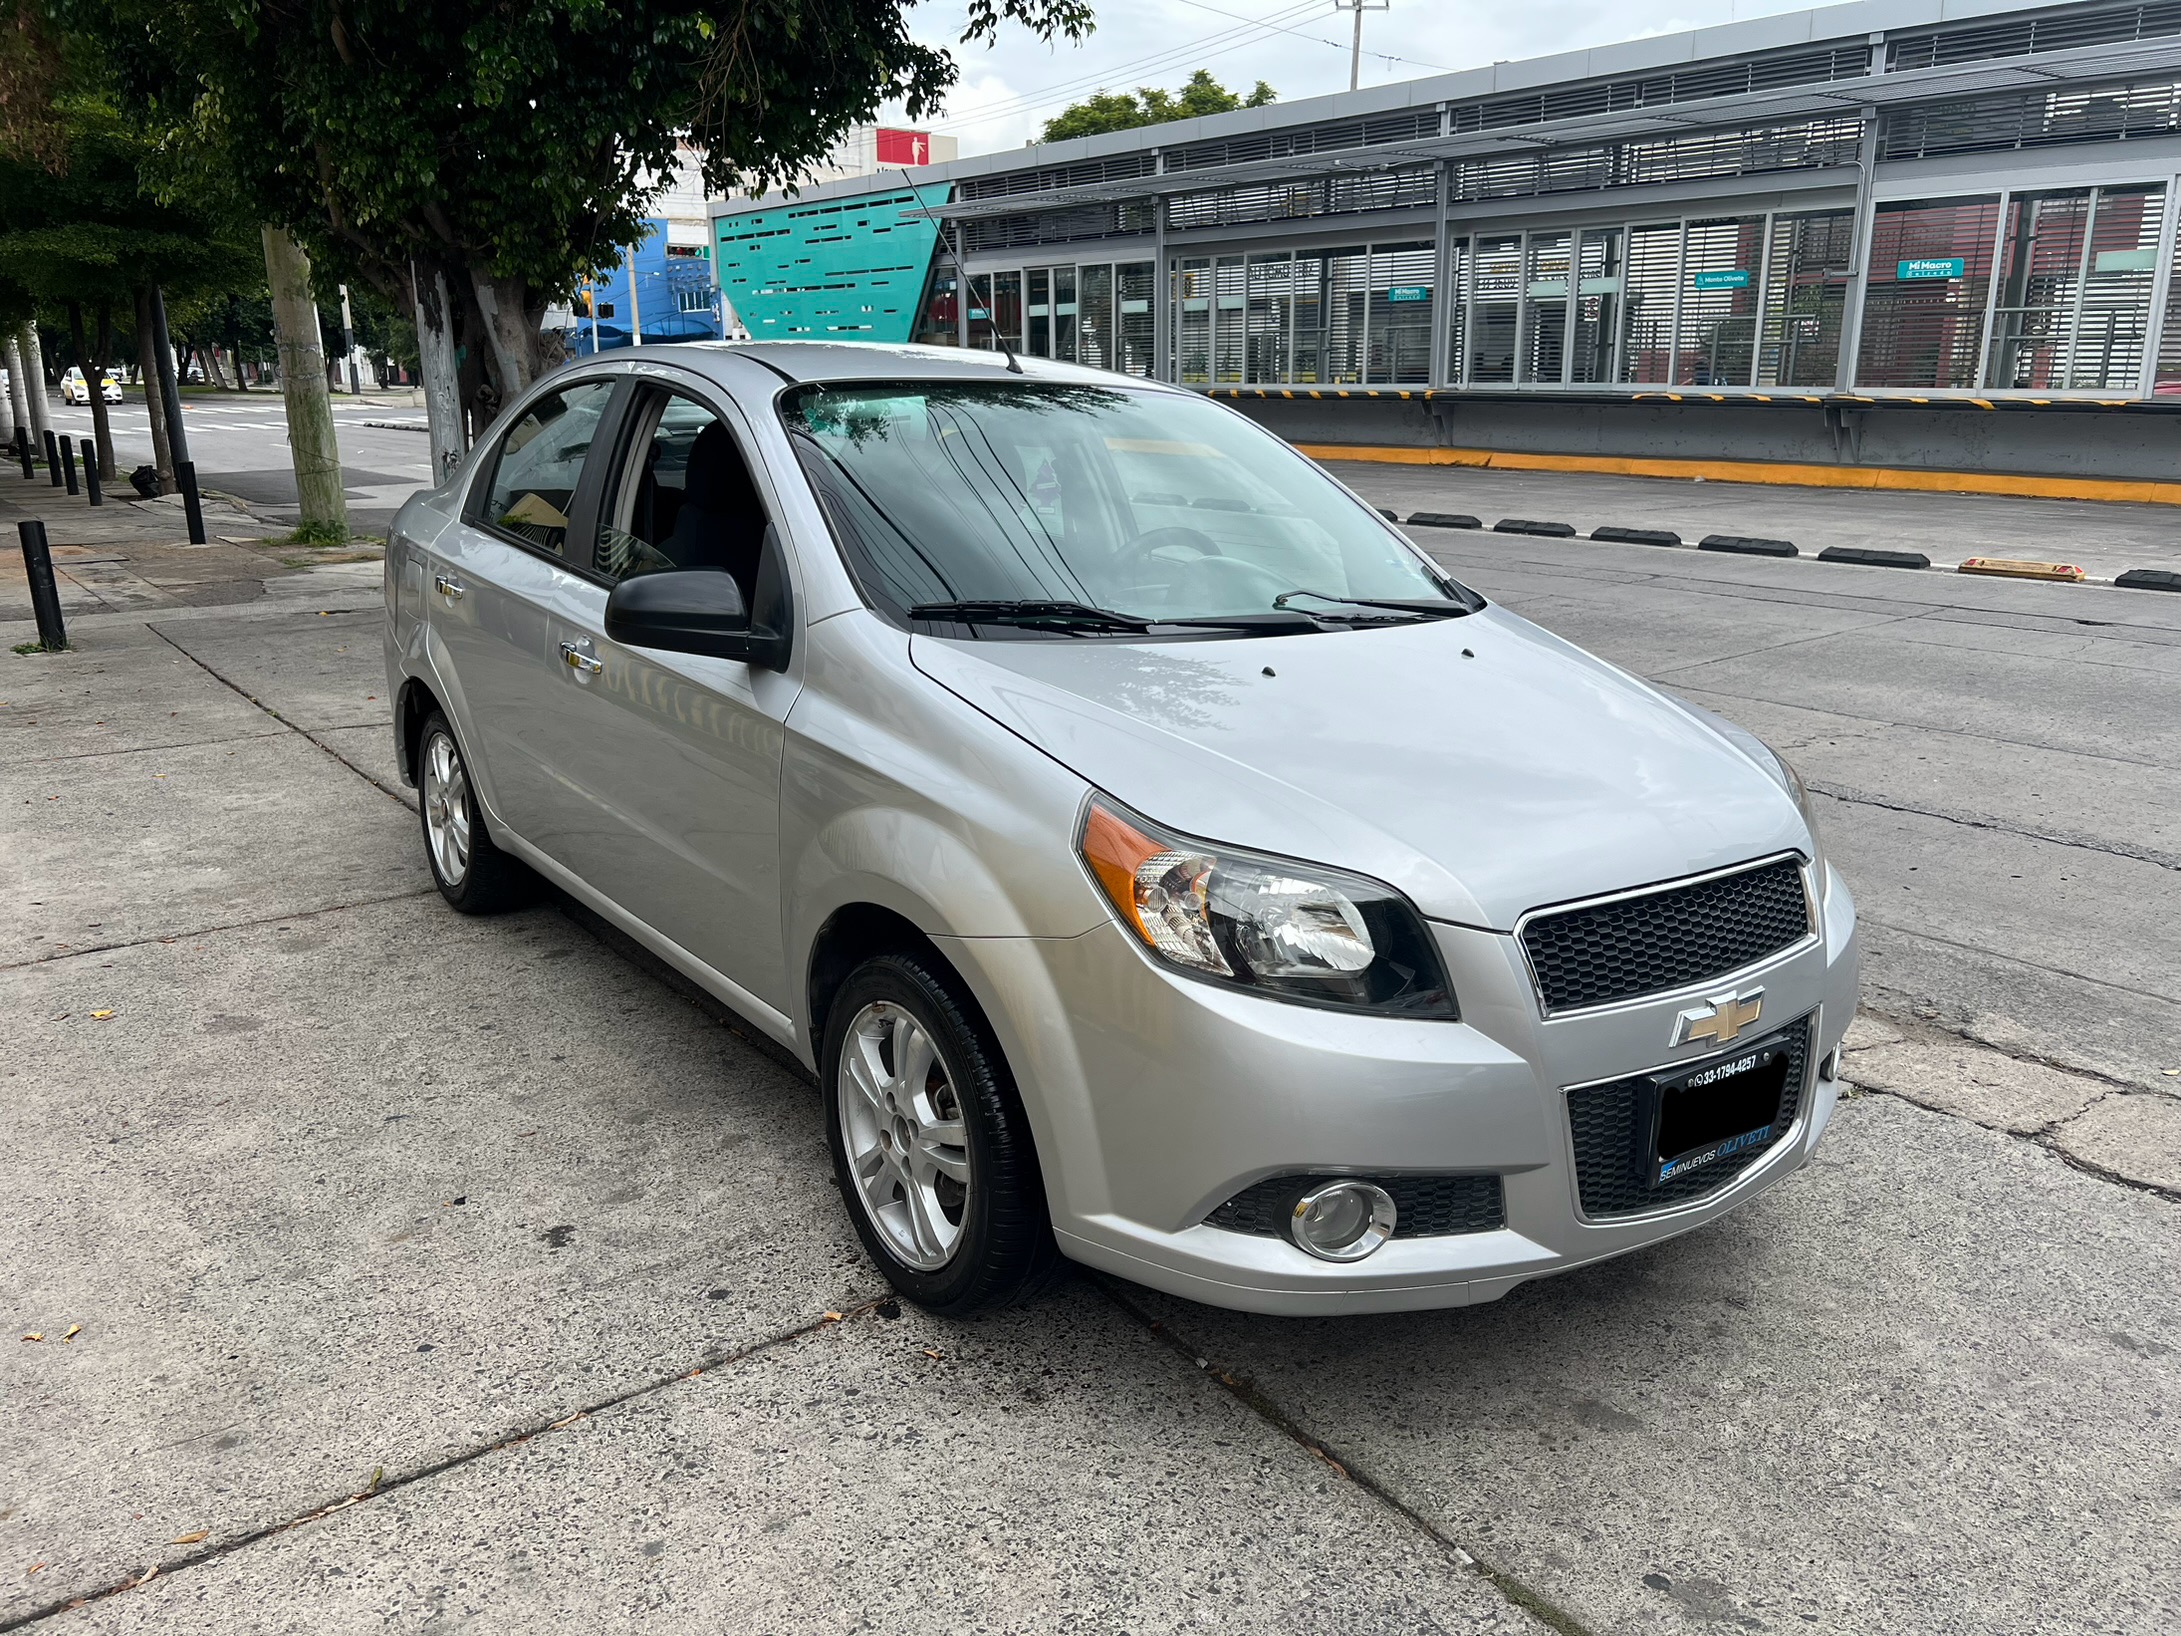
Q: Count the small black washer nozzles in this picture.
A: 2